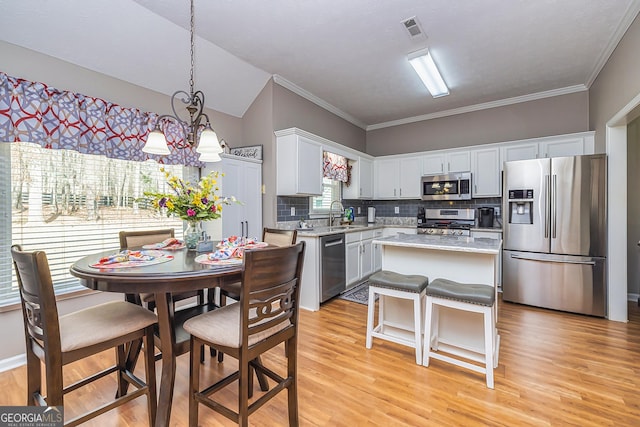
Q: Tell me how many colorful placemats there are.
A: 4